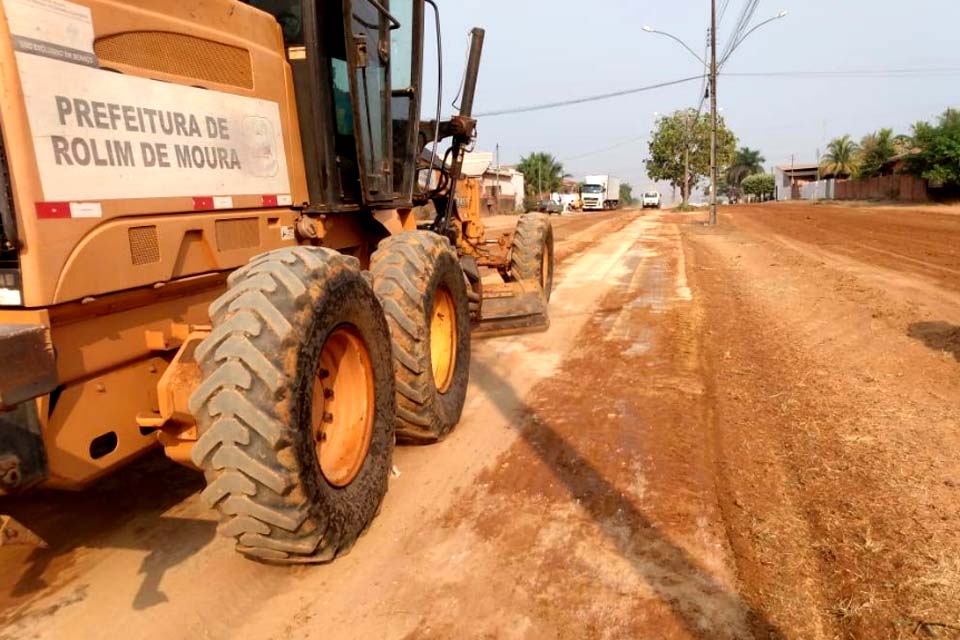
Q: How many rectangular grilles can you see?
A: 2